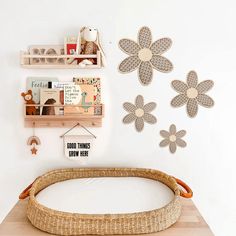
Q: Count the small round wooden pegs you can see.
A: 5